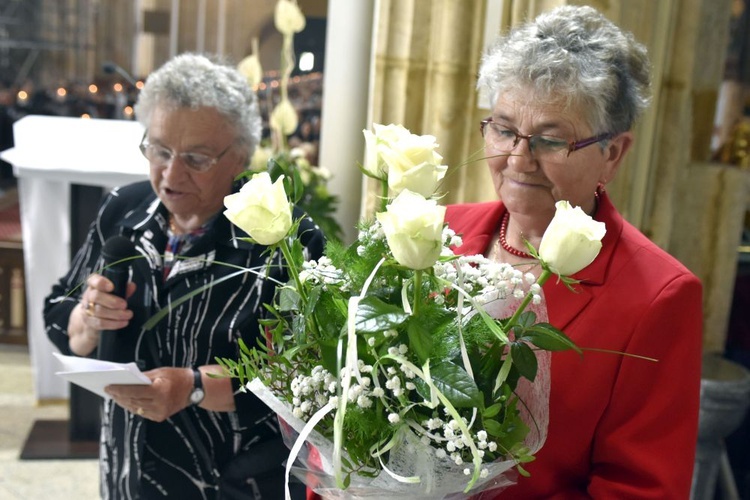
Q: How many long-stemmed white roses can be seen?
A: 5